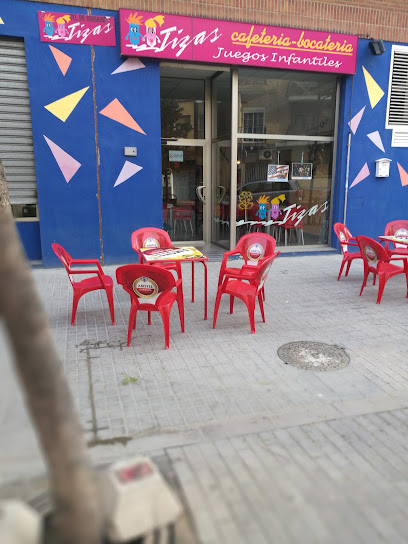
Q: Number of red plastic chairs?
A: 8